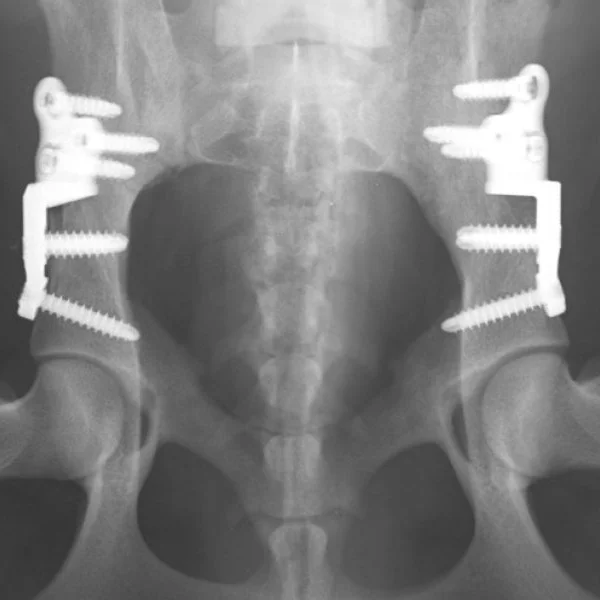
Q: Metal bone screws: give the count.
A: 10